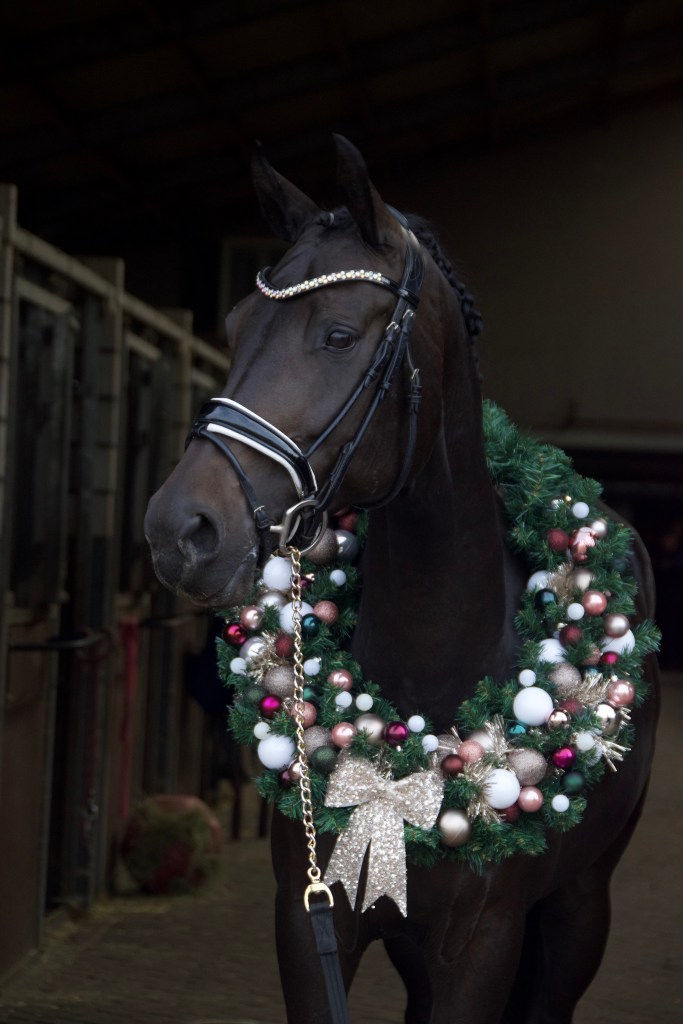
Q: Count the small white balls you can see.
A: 13